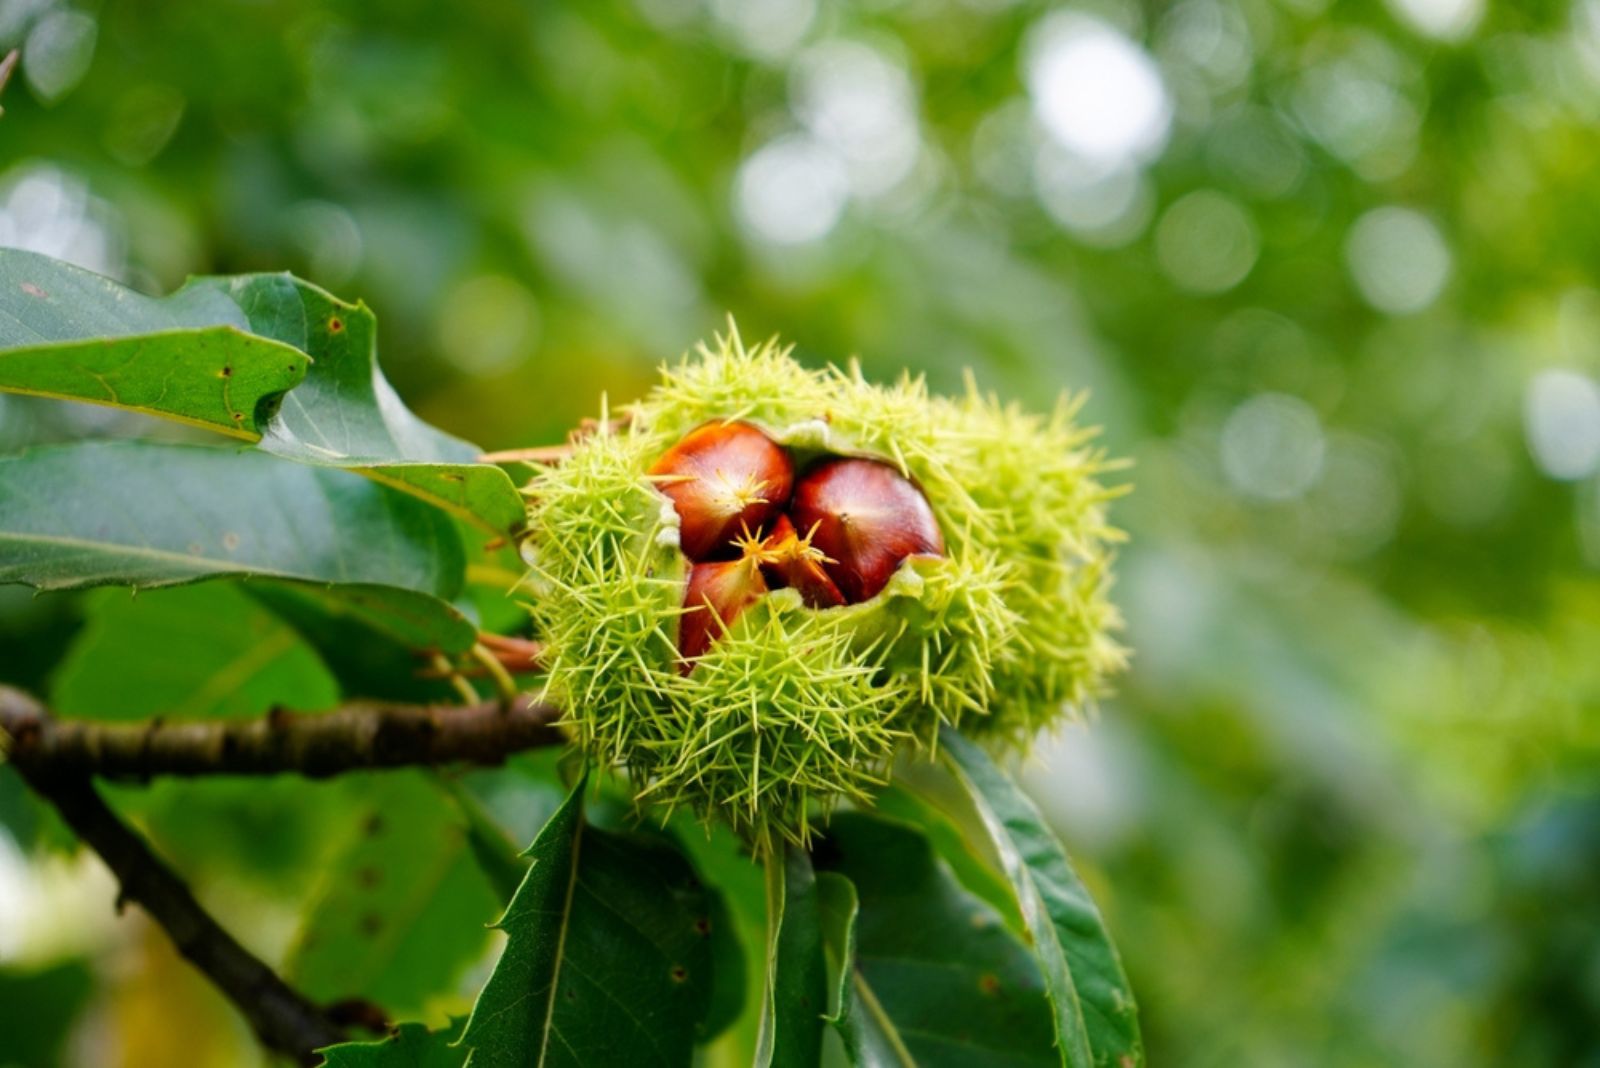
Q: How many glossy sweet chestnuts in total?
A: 4